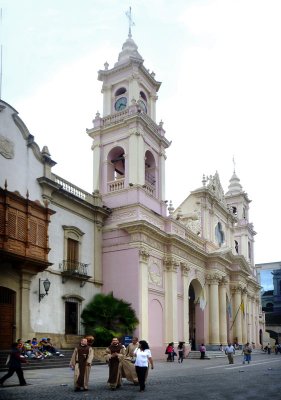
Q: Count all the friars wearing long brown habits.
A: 3